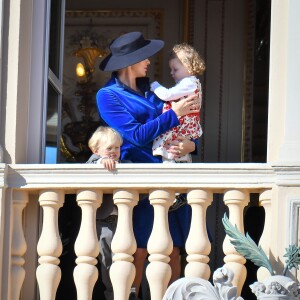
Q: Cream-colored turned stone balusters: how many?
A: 8